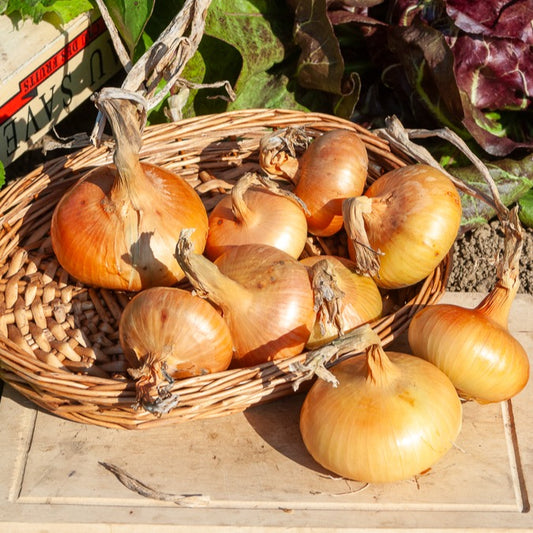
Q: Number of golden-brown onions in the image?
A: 9